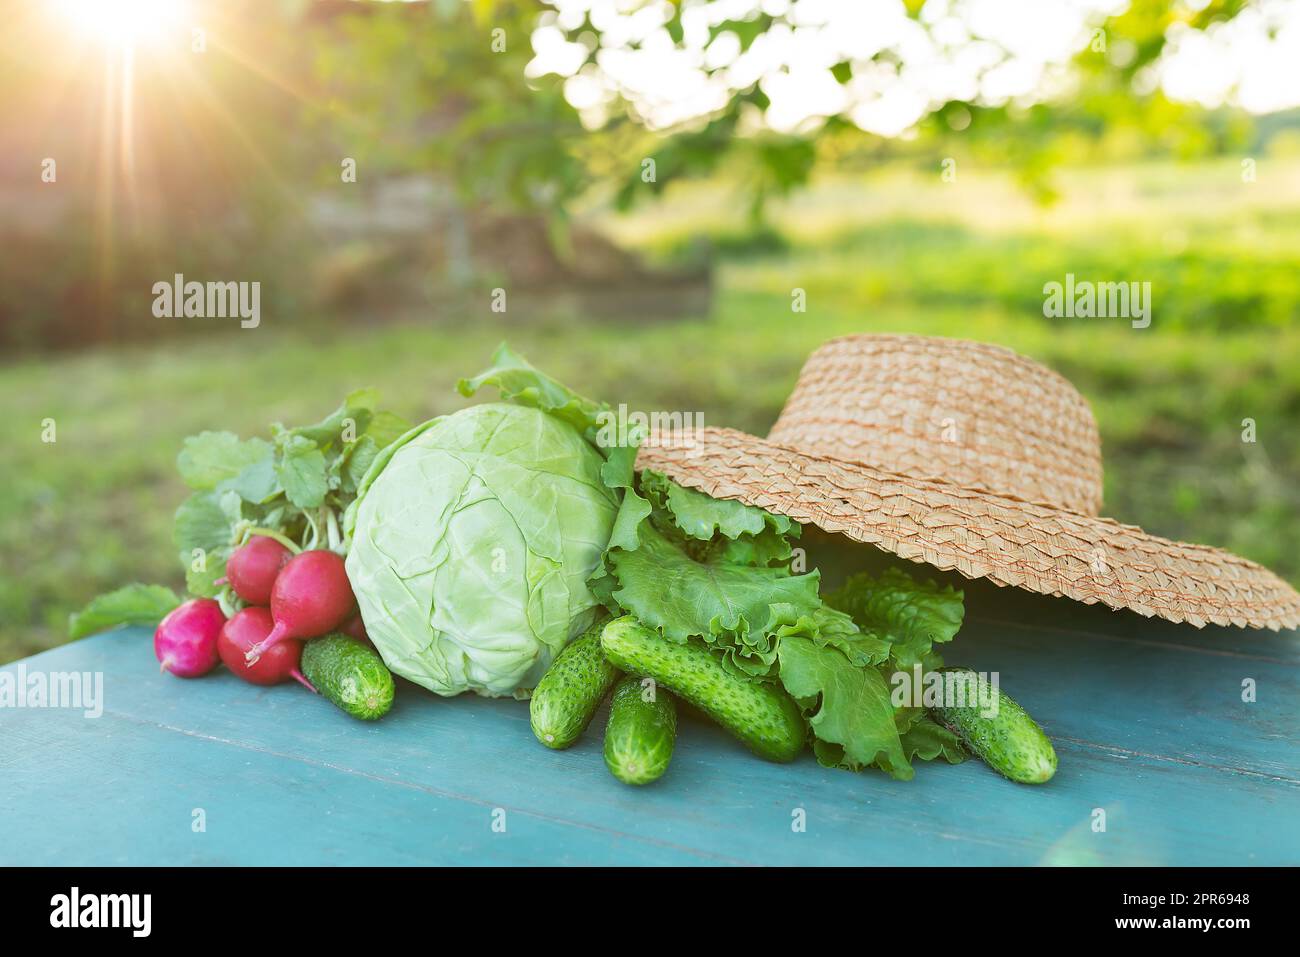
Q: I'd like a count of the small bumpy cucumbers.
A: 5